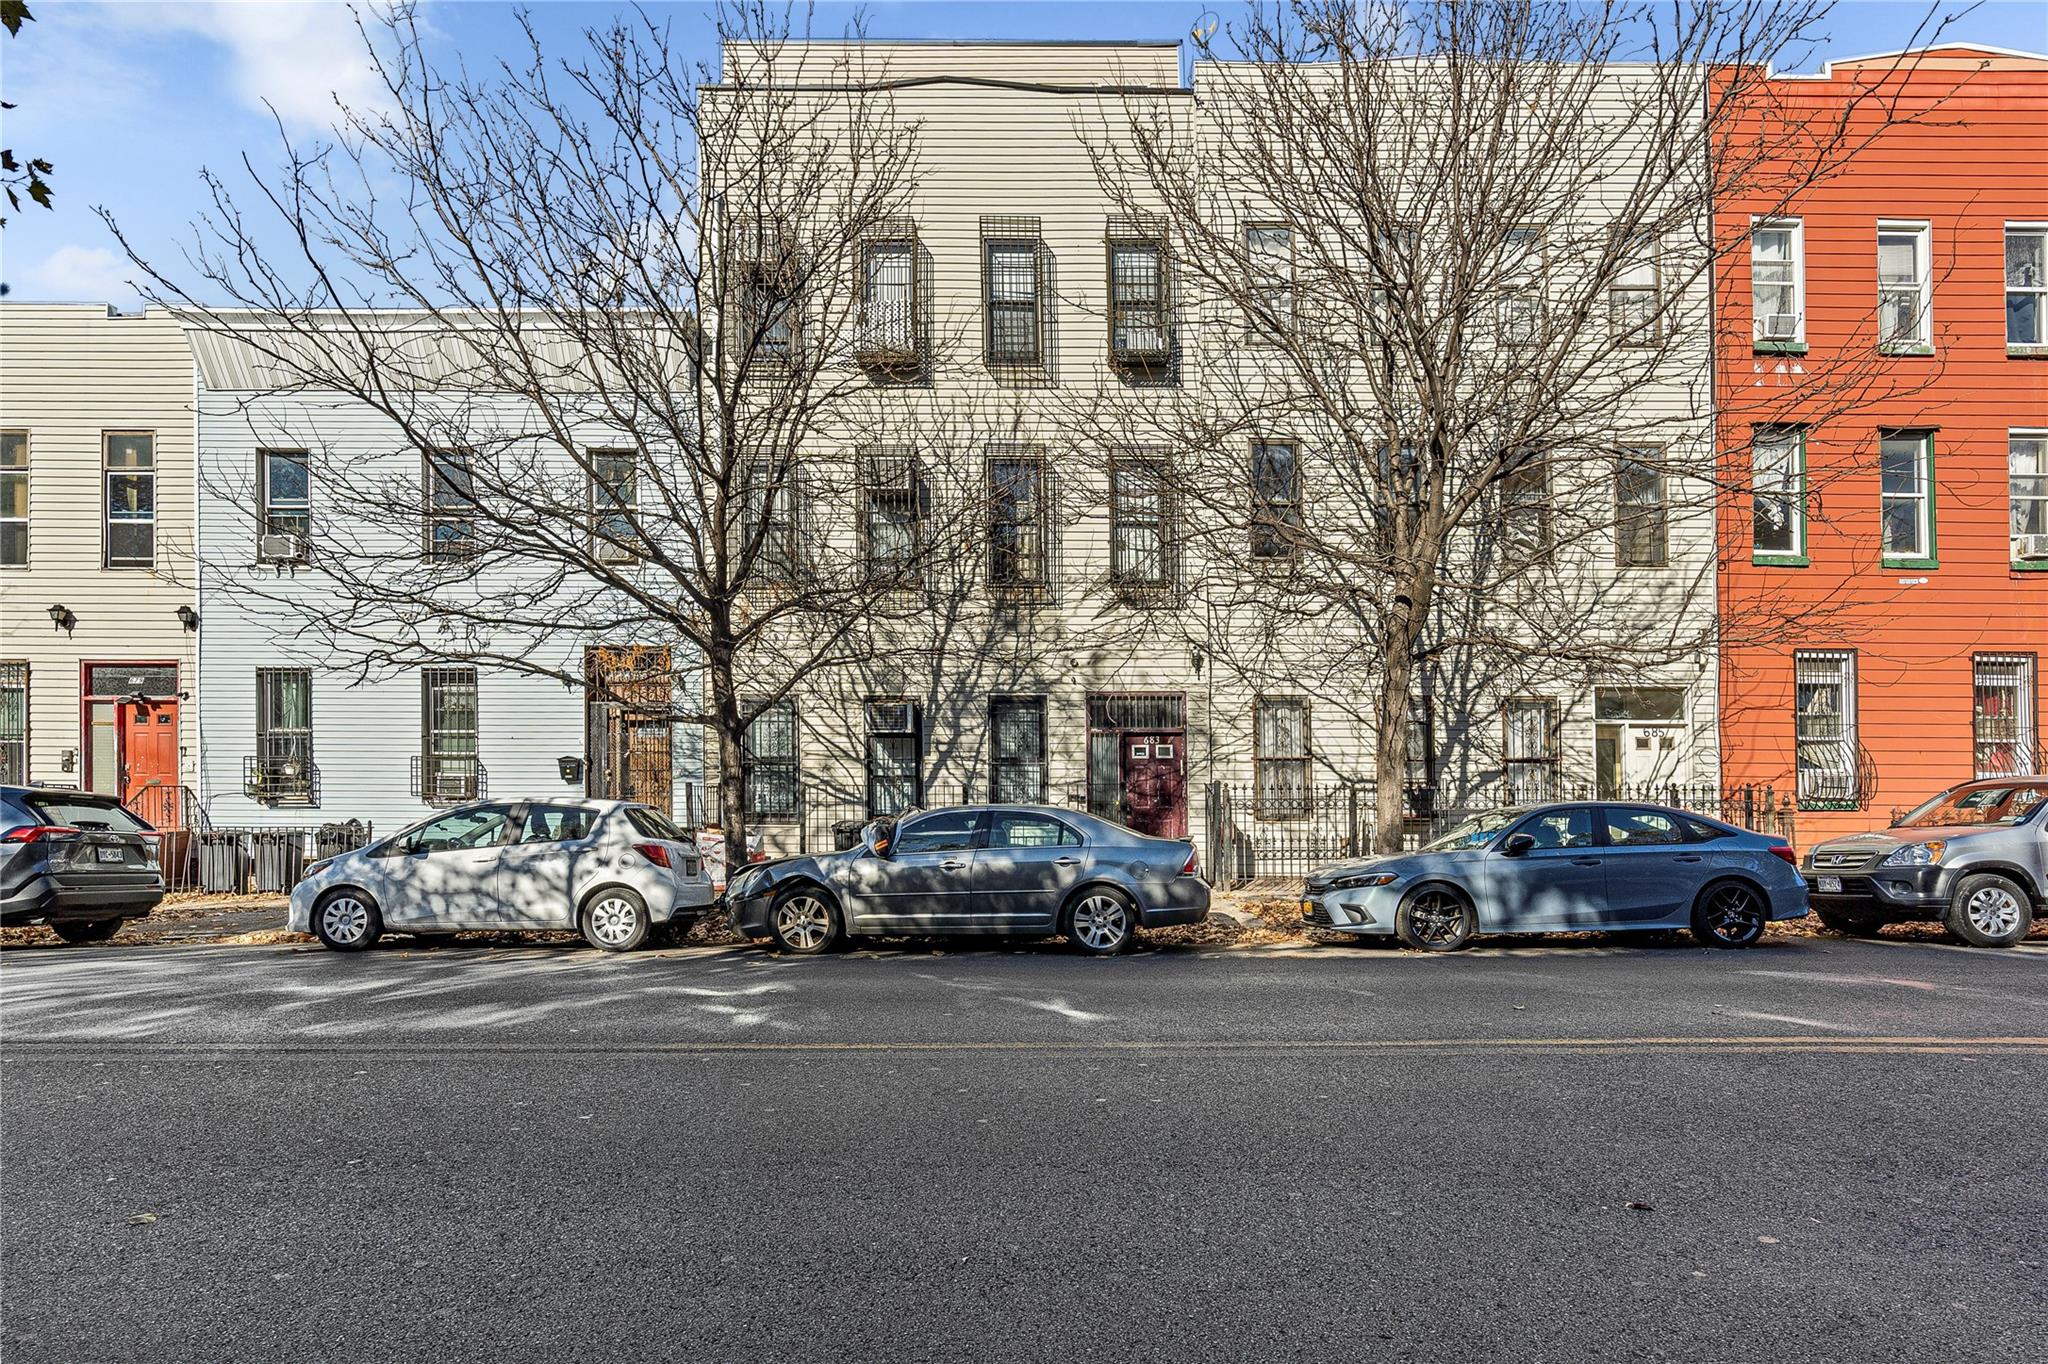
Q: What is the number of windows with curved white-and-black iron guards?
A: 2